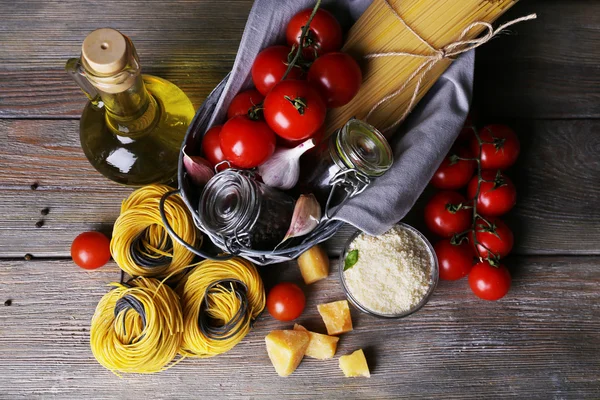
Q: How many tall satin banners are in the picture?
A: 0